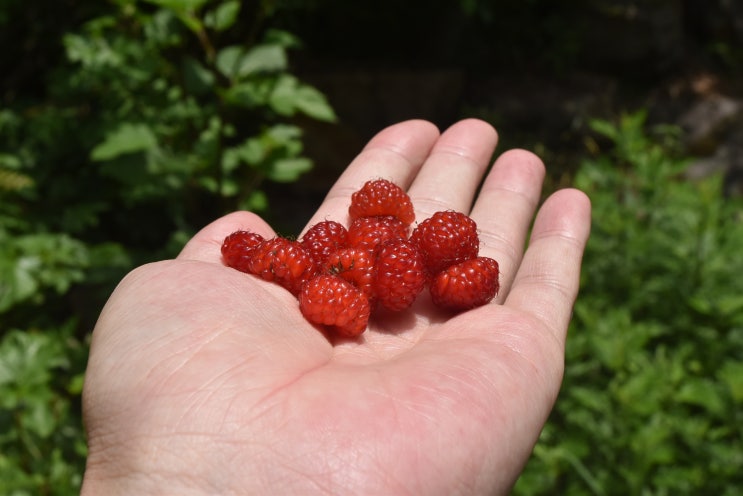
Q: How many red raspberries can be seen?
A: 10